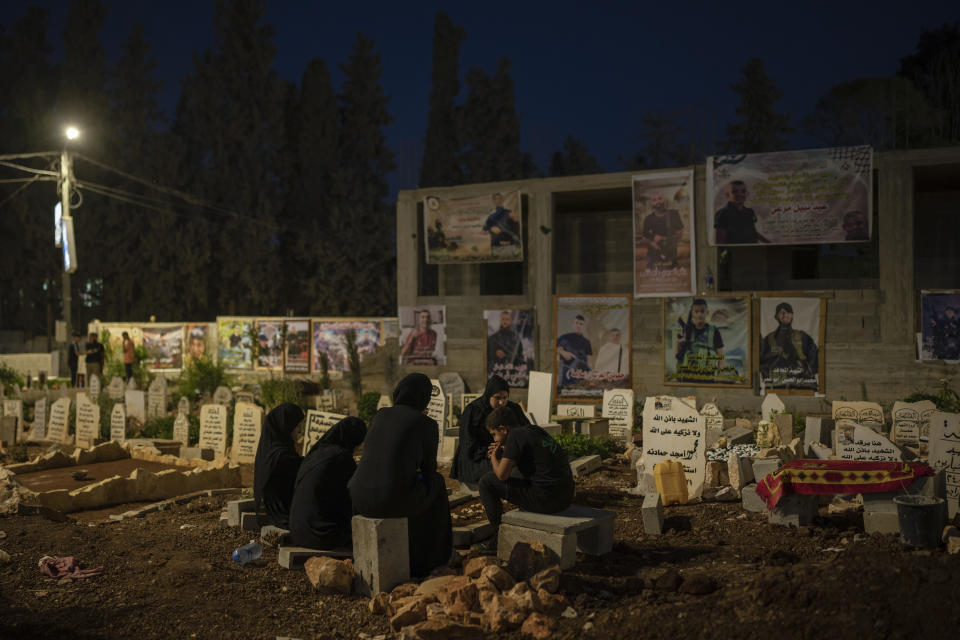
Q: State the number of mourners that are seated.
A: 5